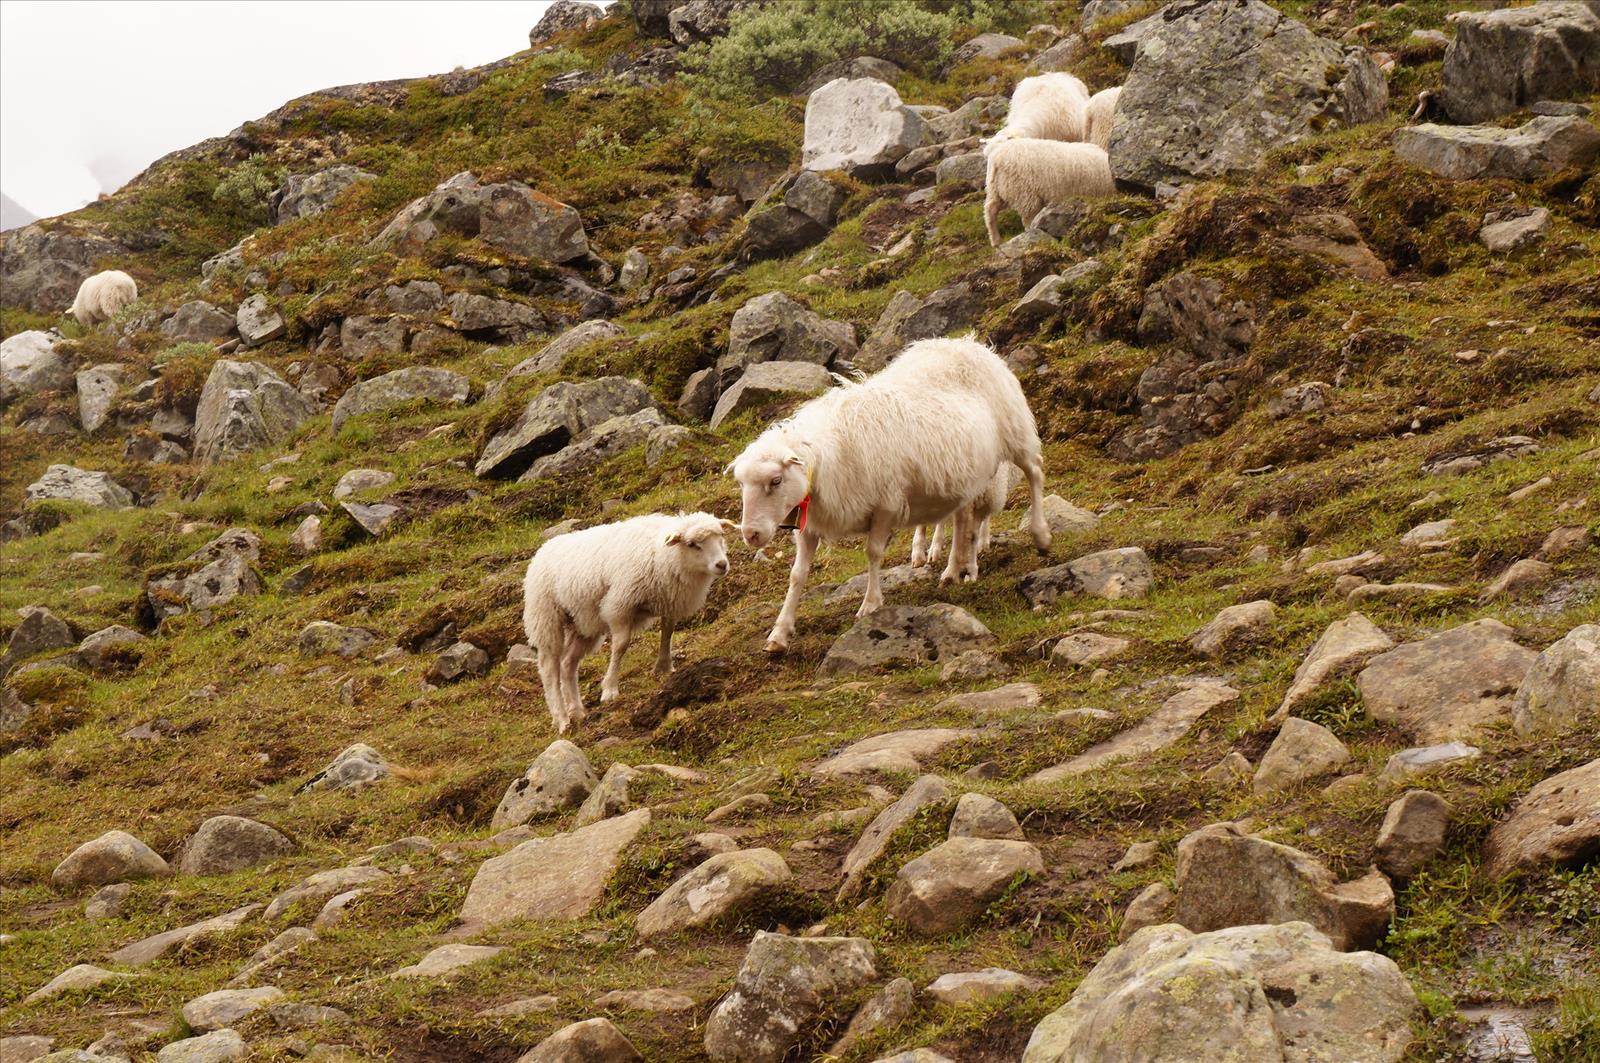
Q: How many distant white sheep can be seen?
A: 4